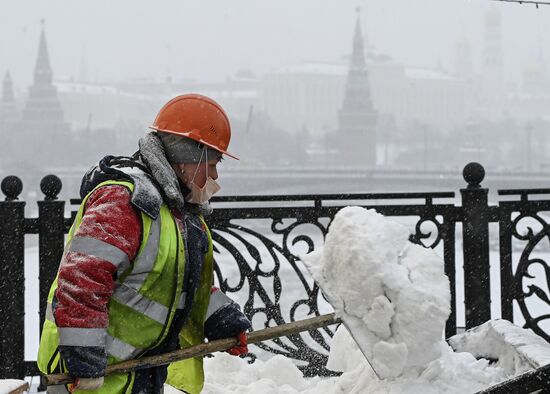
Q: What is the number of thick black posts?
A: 3